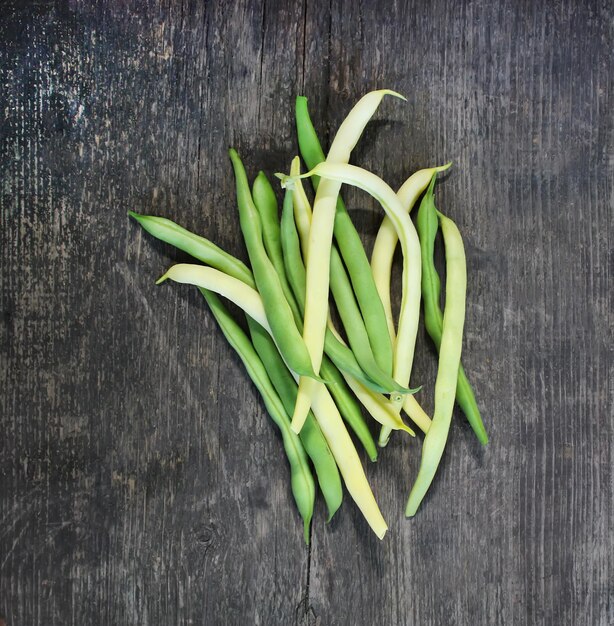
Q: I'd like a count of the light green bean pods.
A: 6